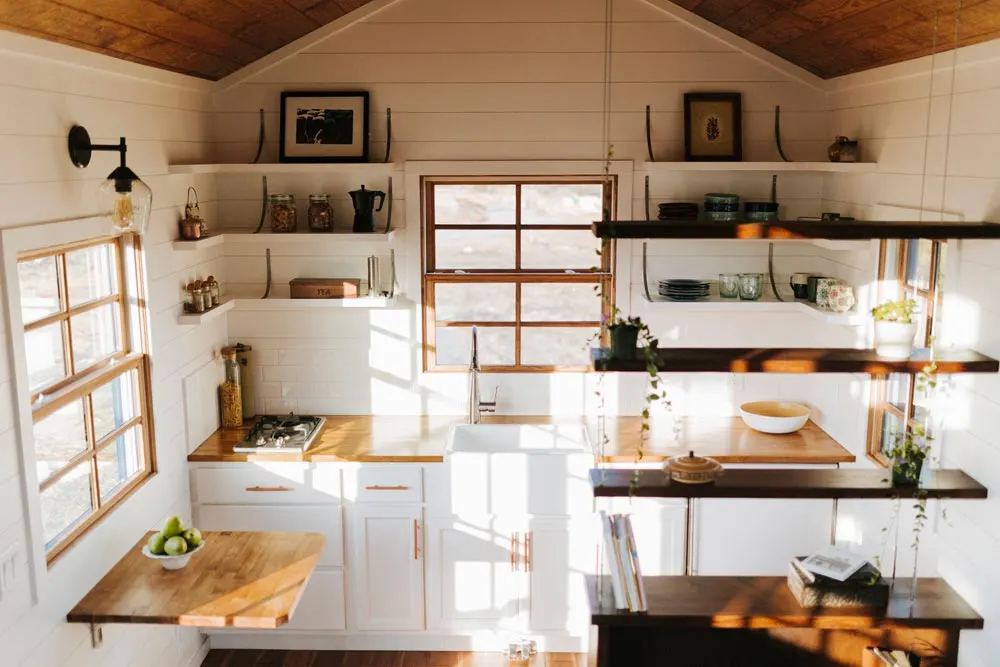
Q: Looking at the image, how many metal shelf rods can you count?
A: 12